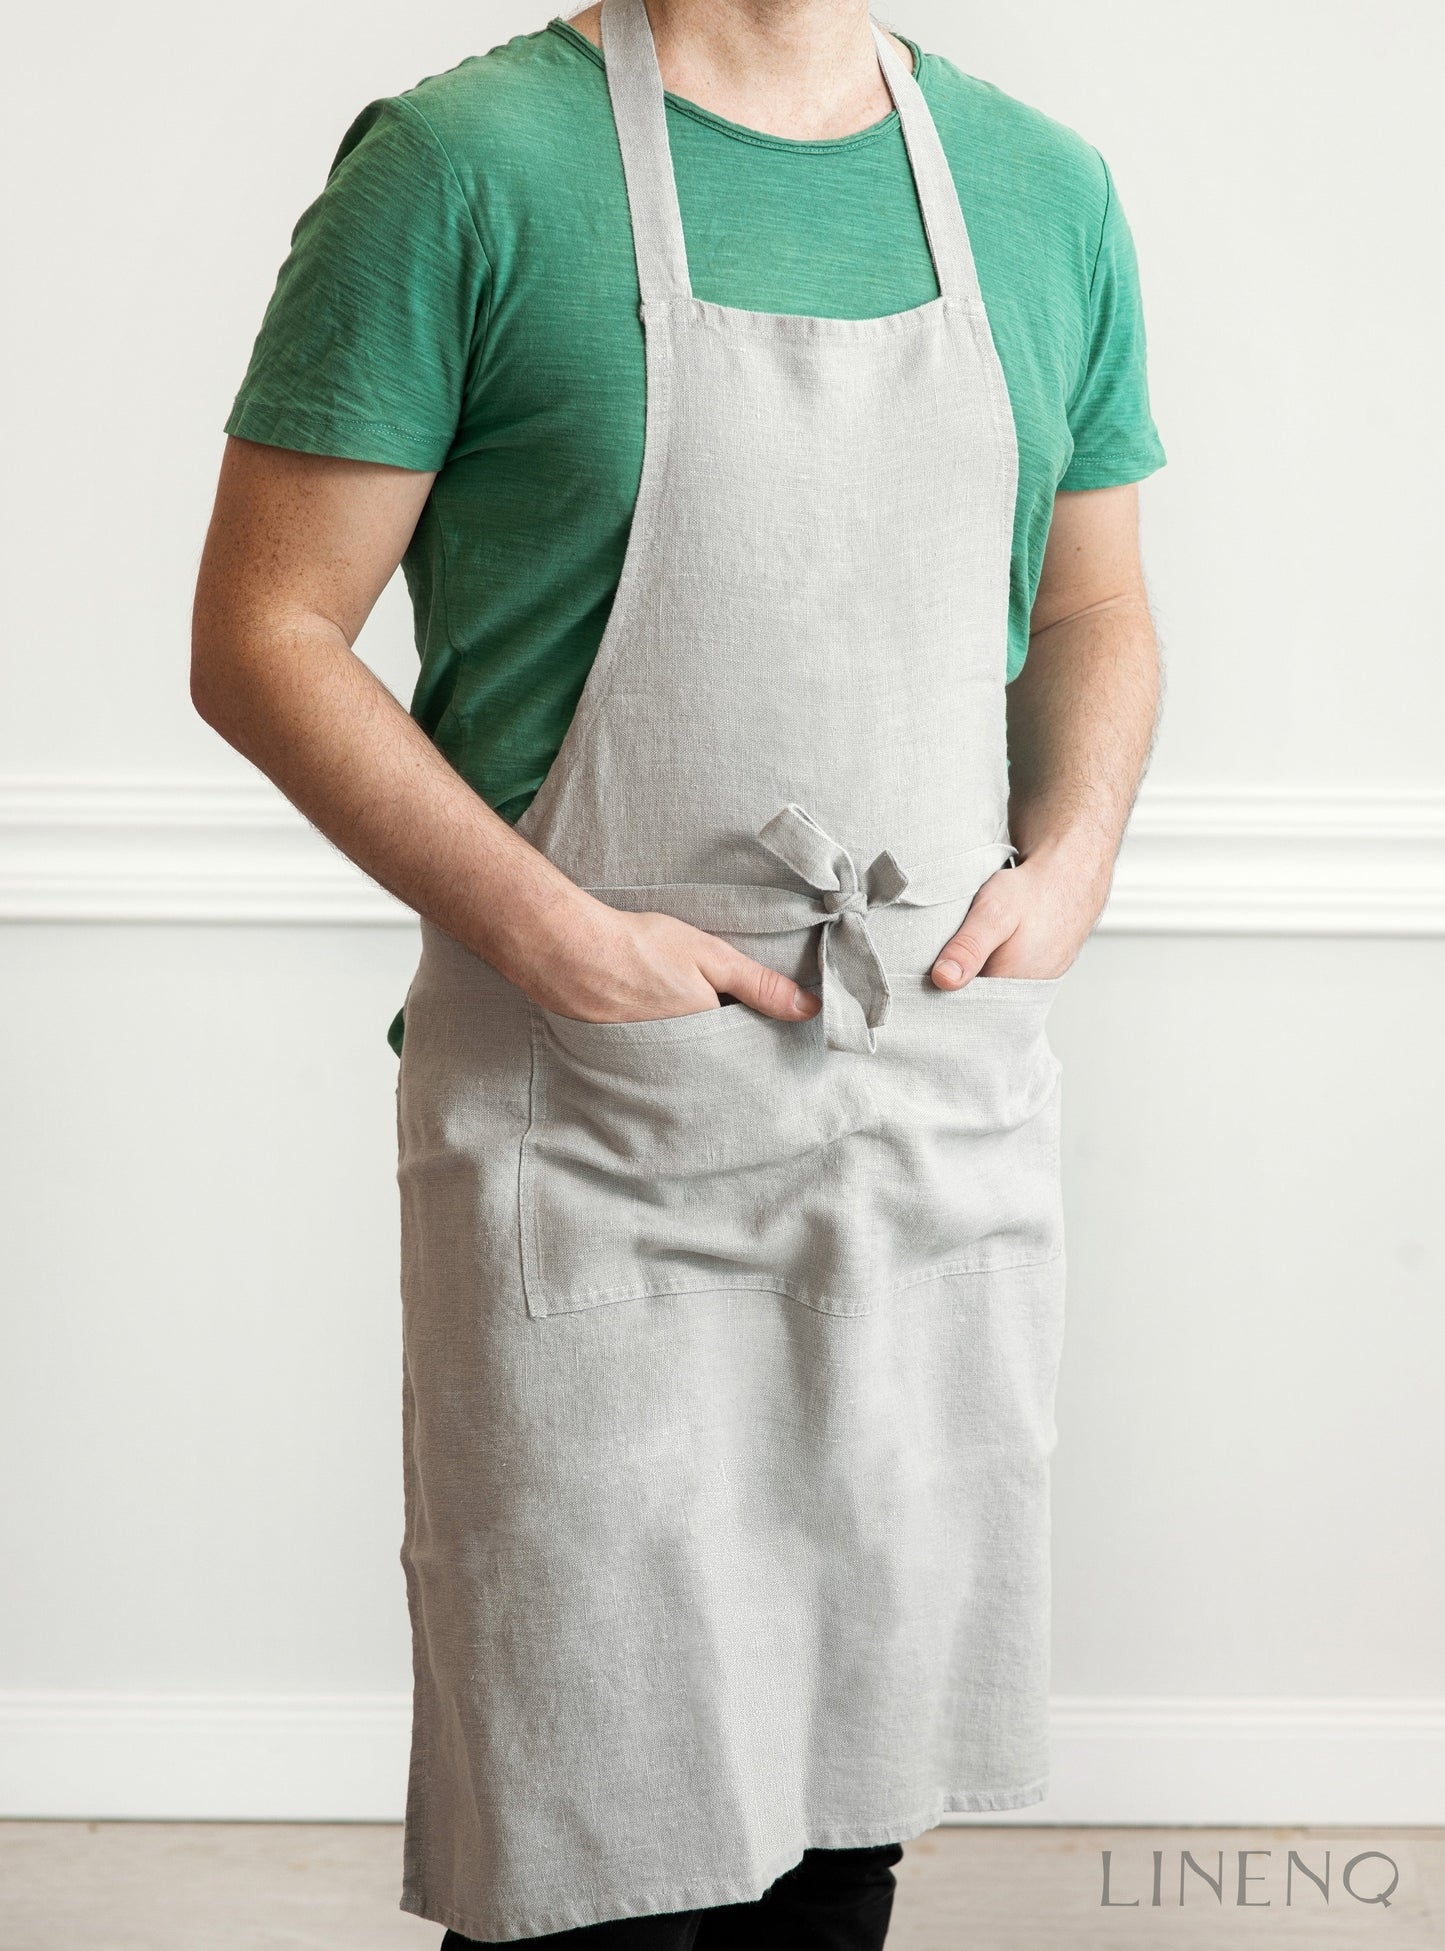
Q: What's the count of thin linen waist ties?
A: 2